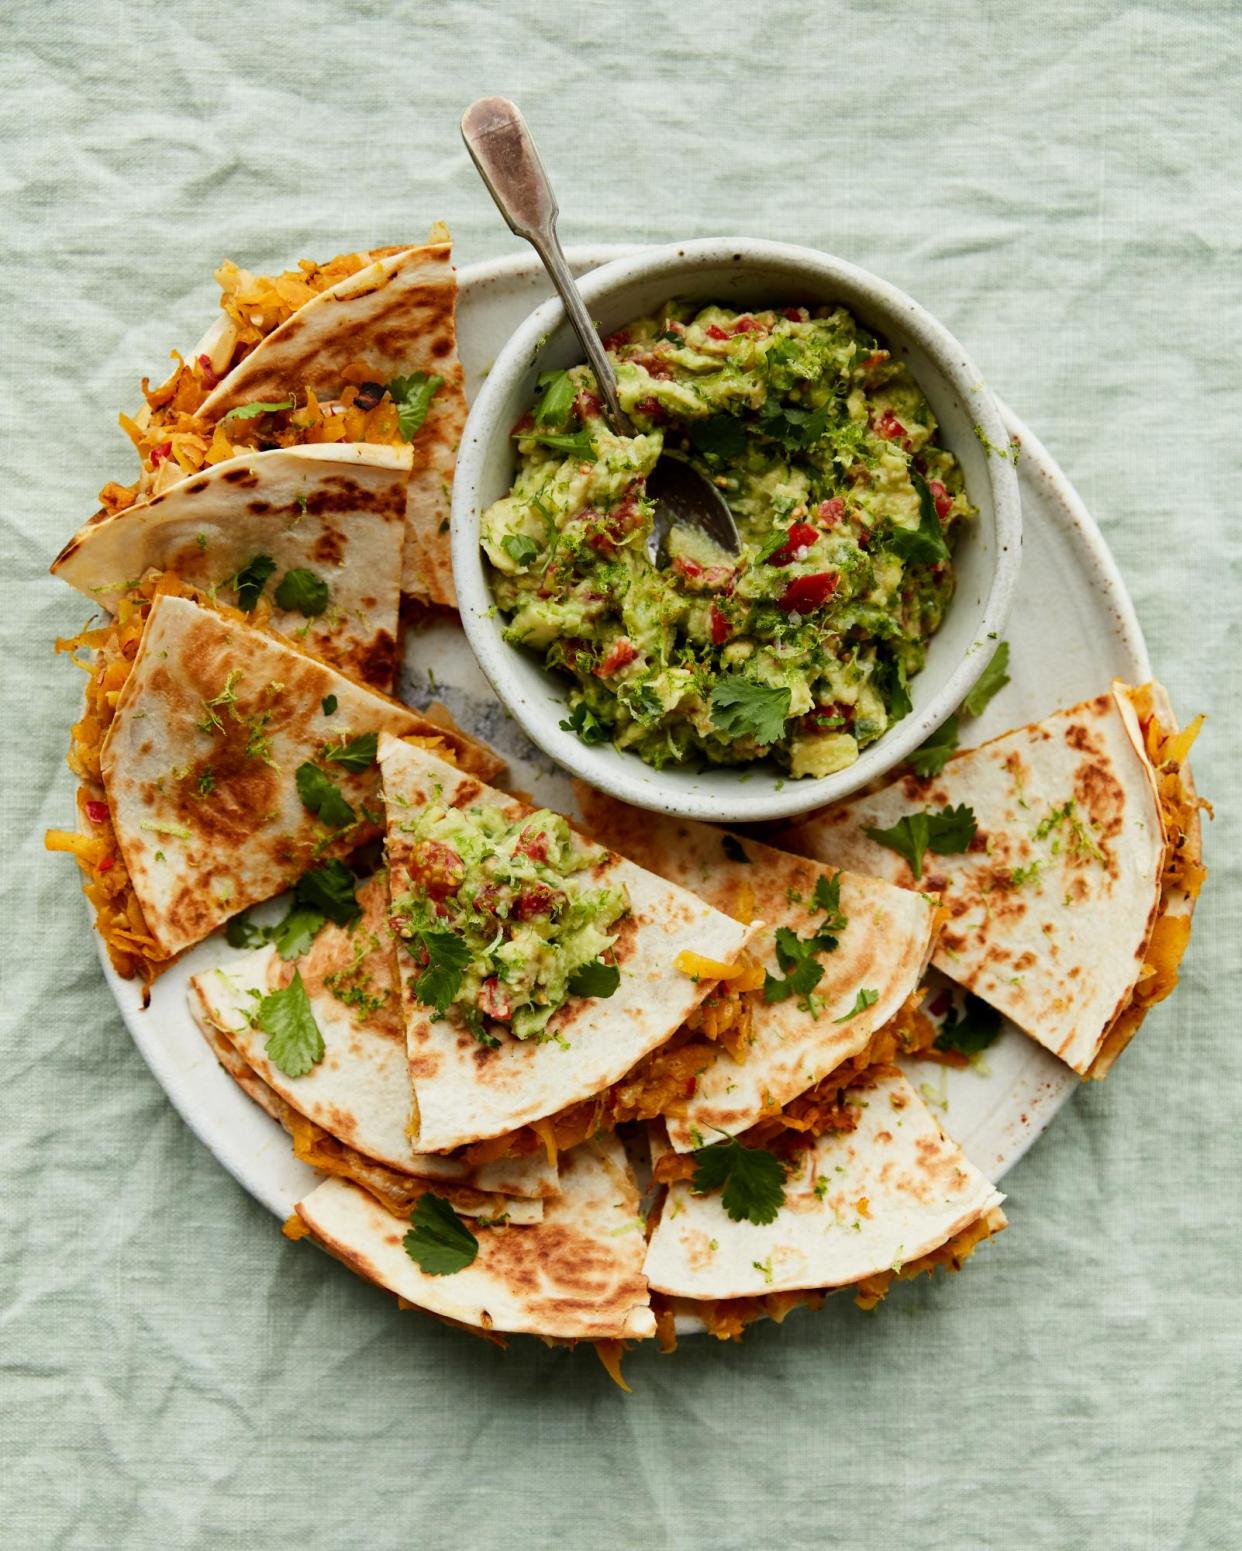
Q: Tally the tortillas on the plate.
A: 9